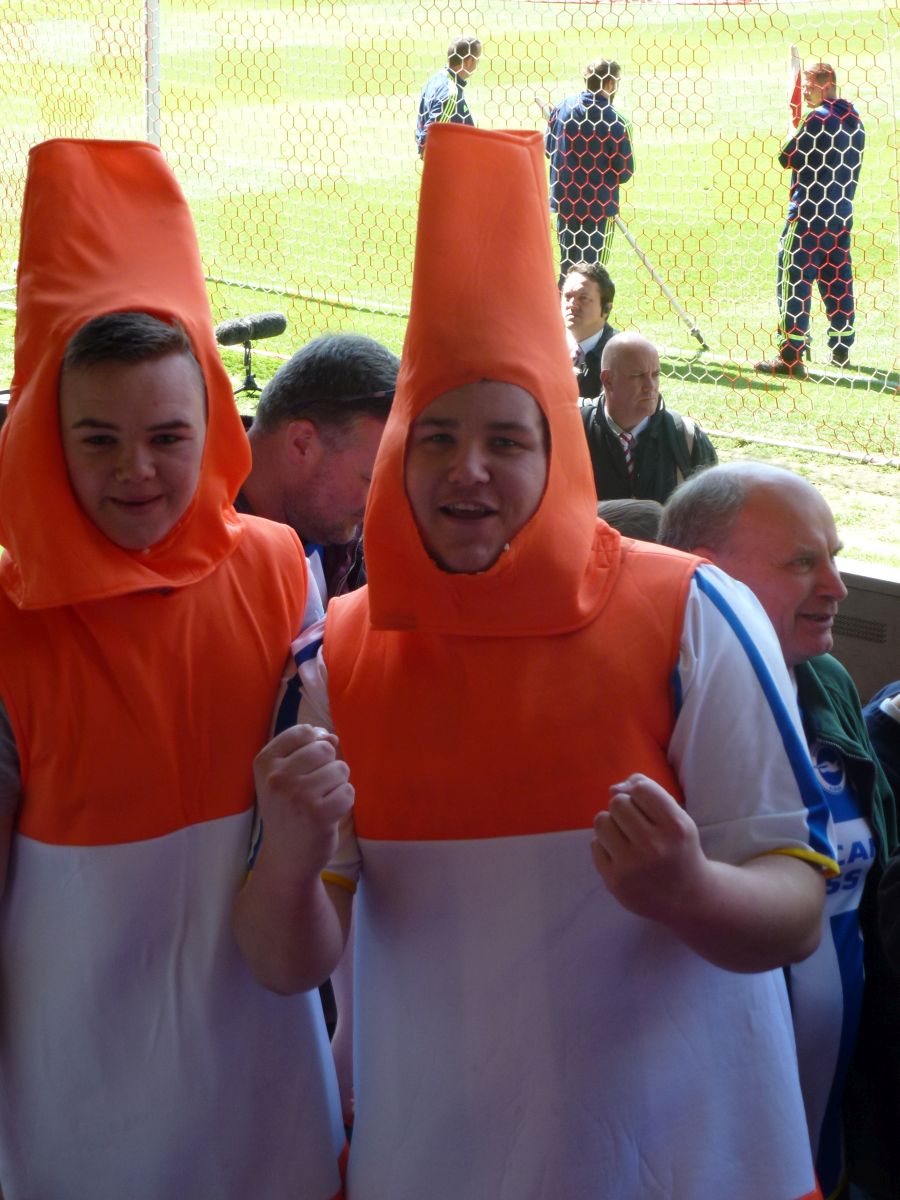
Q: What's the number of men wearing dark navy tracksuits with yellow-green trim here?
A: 3